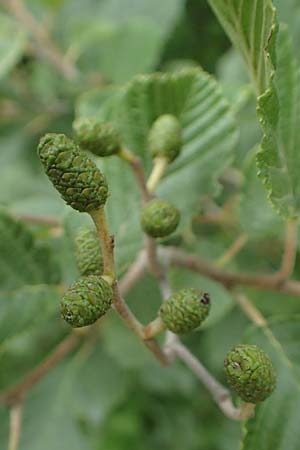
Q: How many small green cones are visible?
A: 8